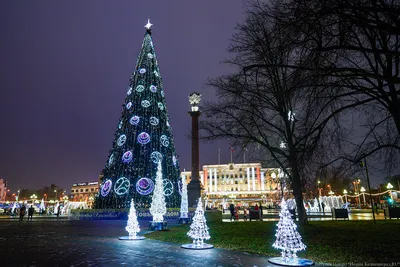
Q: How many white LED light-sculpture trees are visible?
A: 5